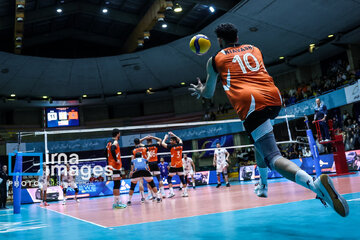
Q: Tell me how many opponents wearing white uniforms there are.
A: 4